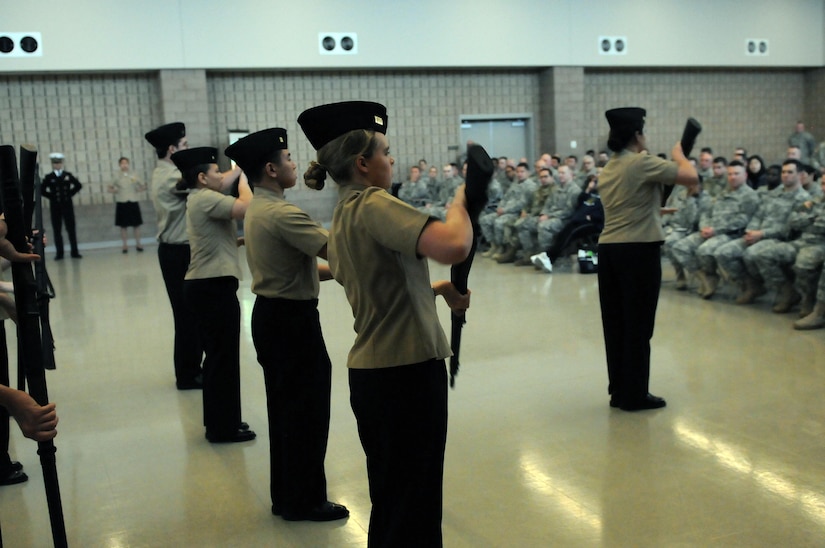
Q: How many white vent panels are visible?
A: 4